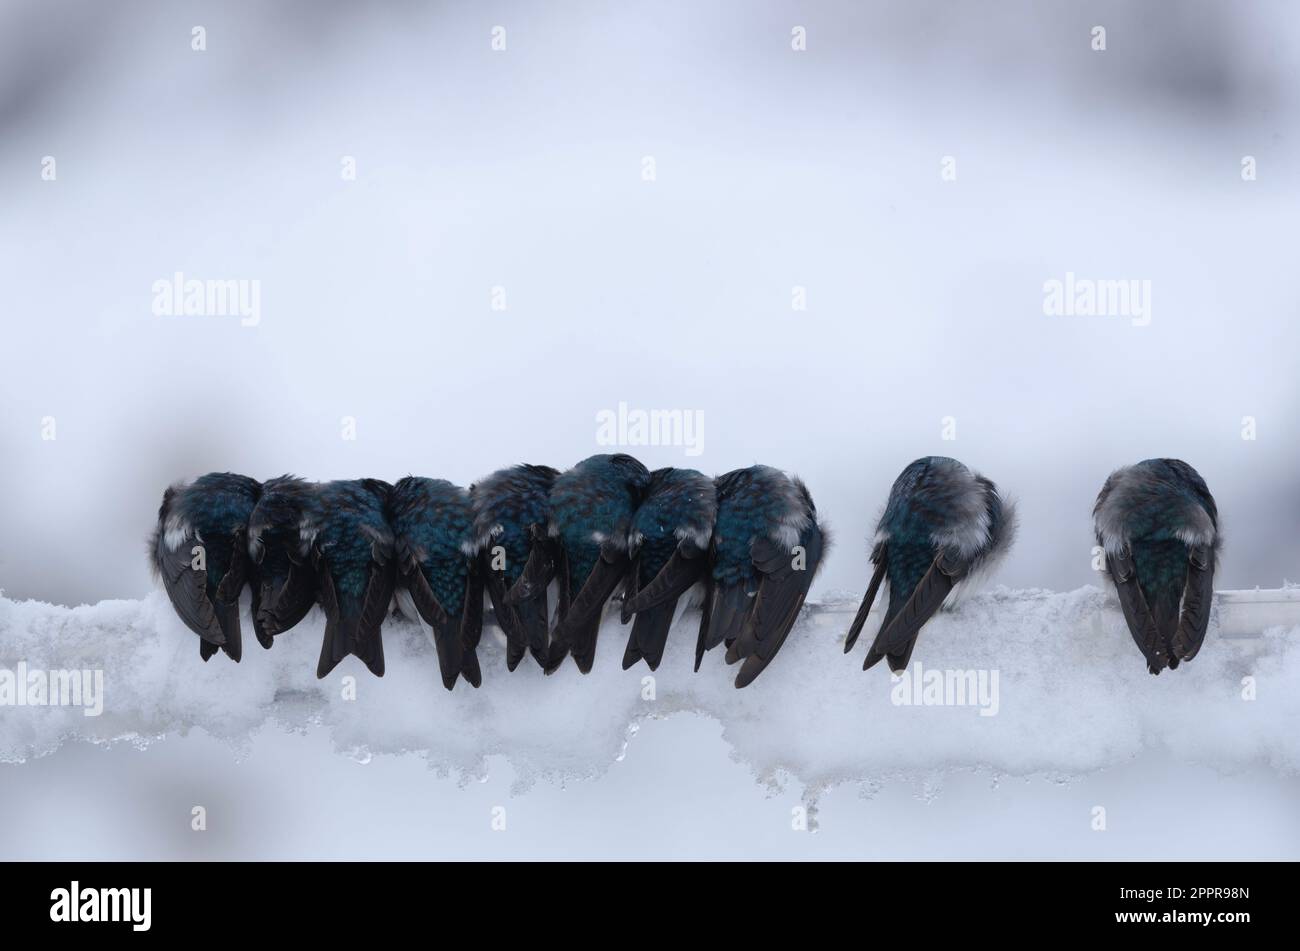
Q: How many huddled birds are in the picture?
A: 8